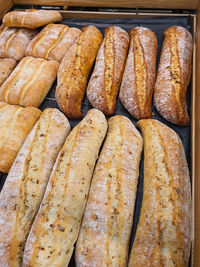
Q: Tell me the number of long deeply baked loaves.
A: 4